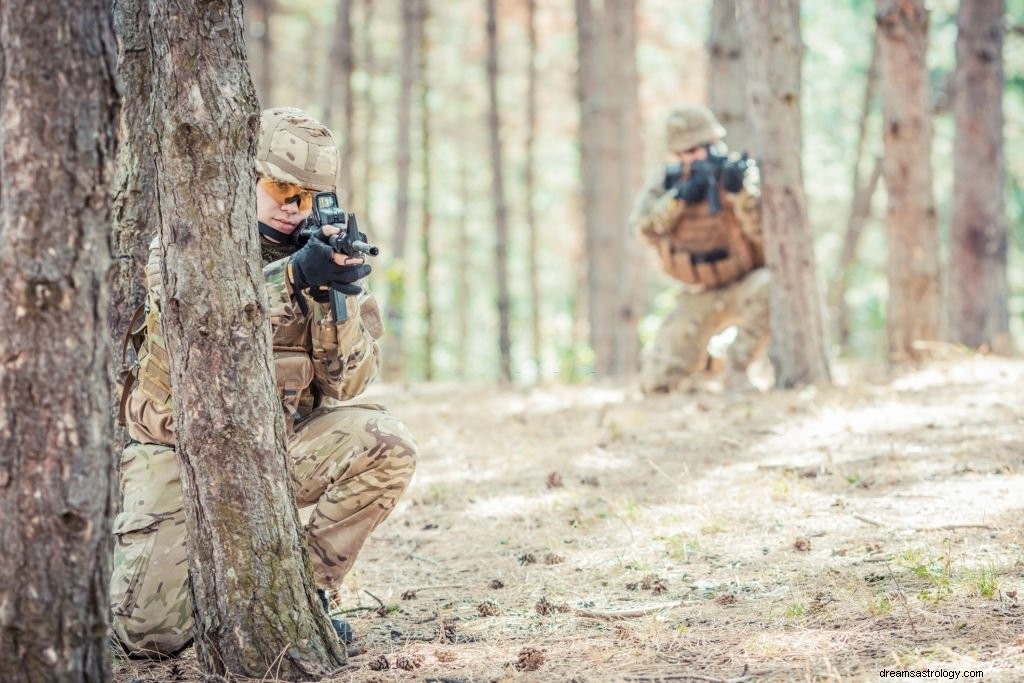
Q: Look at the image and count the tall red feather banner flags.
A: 0